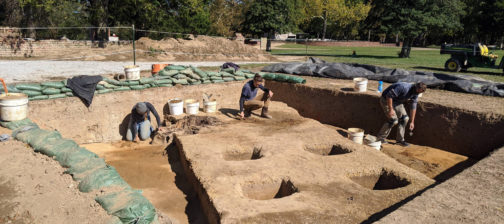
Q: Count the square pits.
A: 4